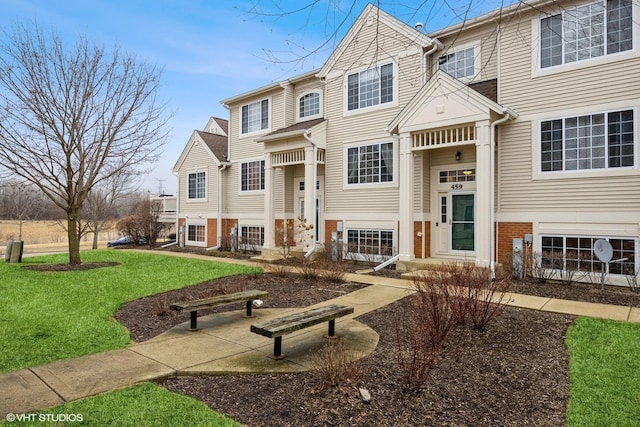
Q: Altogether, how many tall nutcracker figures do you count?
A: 0